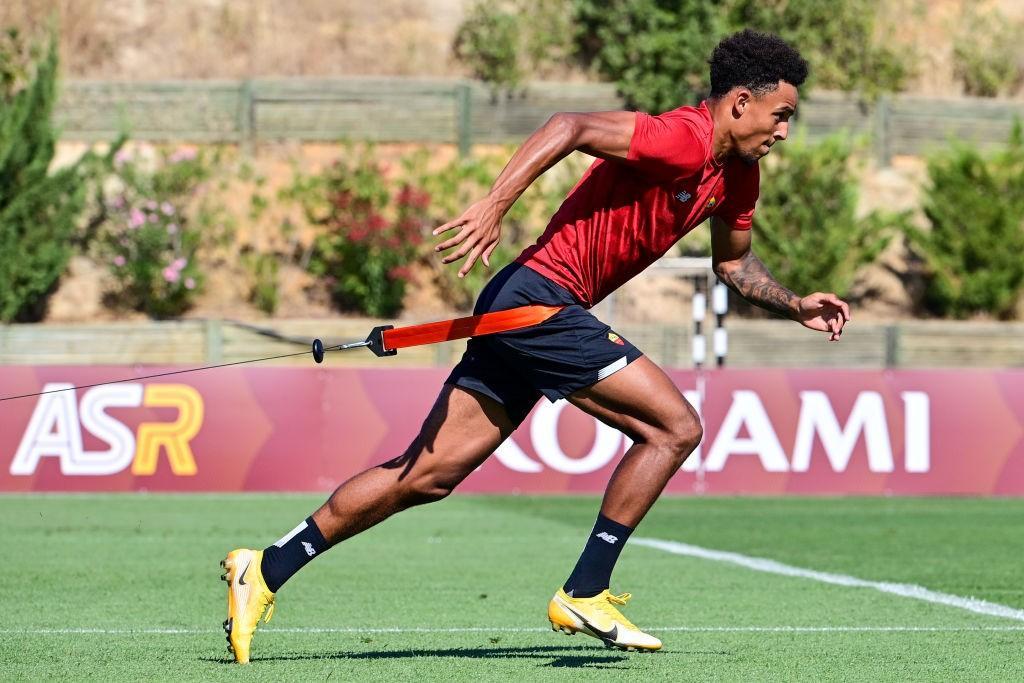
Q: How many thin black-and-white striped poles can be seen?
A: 2